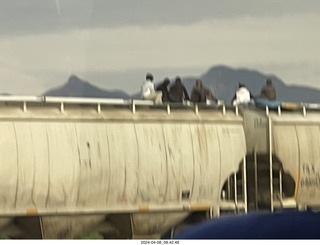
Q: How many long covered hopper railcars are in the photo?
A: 2